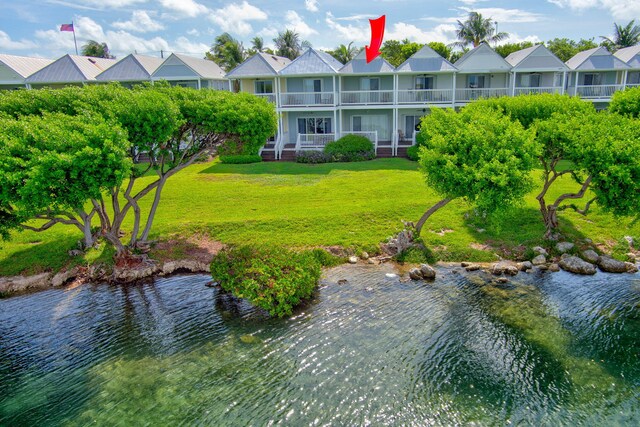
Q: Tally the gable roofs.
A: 12